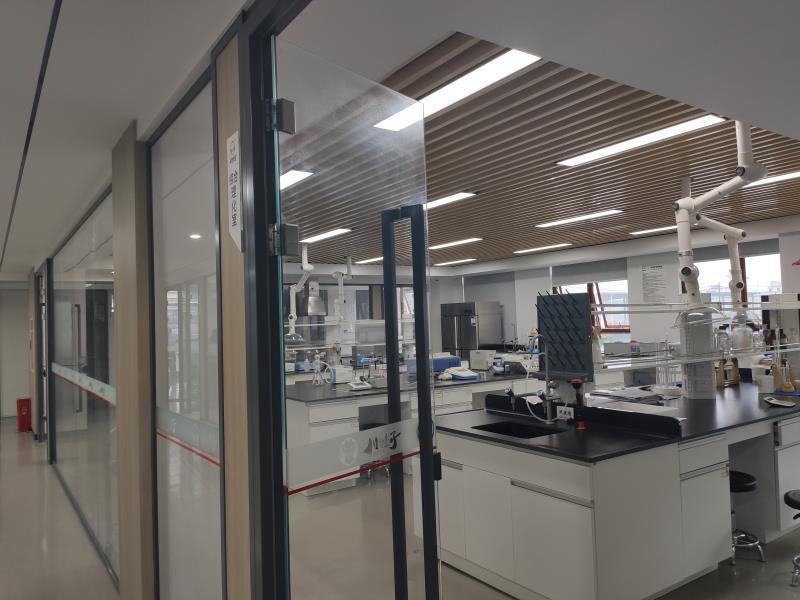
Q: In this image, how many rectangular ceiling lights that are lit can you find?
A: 12